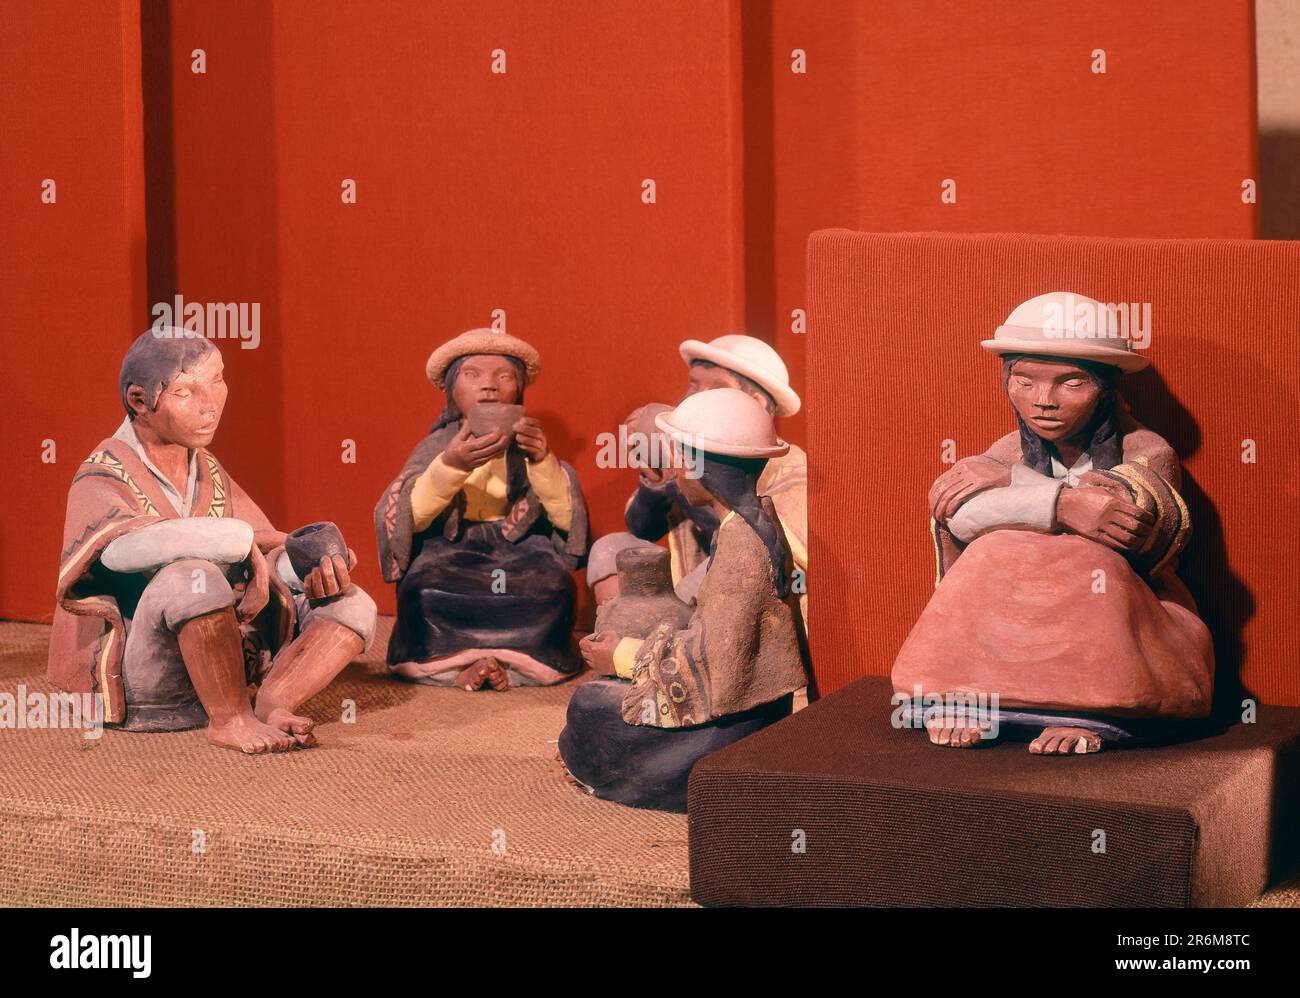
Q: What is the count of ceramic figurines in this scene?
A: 5